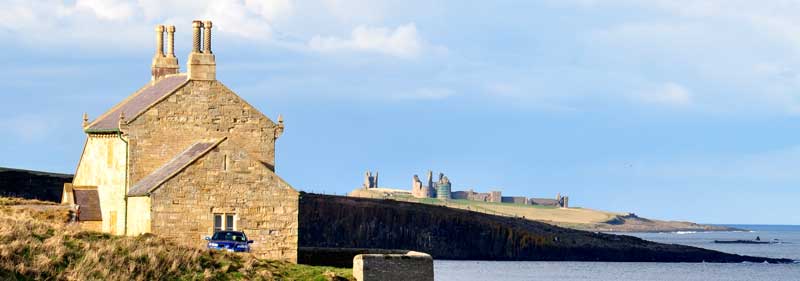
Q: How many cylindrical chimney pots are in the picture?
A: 4